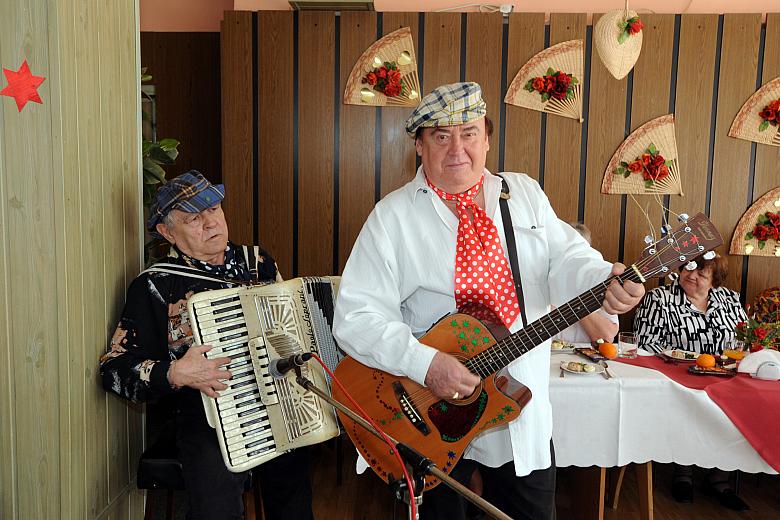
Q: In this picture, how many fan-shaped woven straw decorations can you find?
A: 5